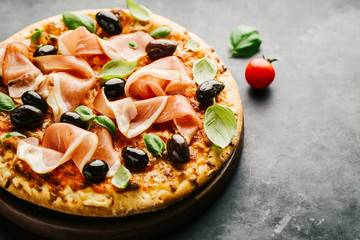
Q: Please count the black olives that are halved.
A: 0